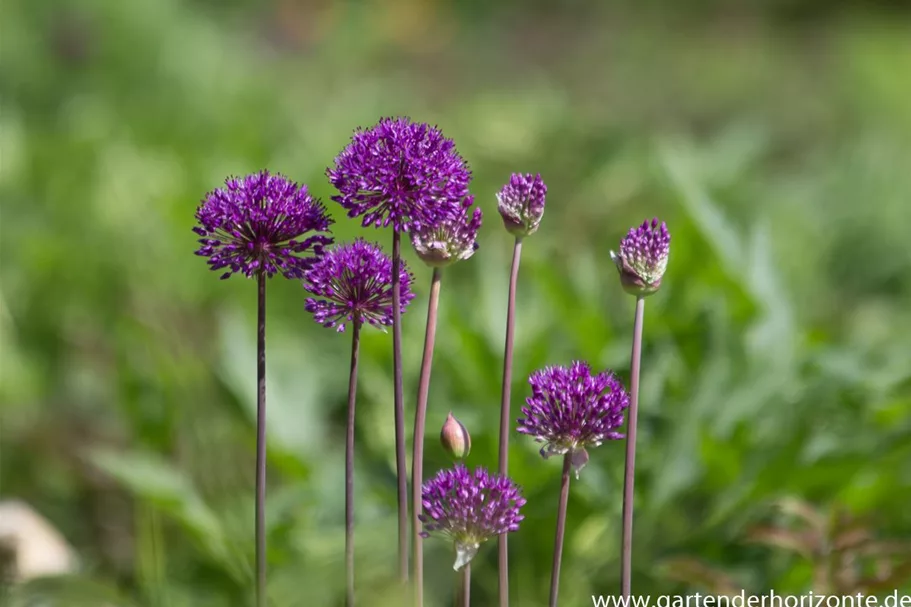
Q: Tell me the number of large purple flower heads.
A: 5